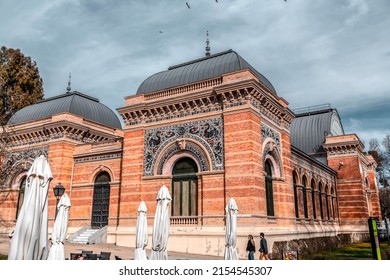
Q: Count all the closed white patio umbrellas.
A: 5